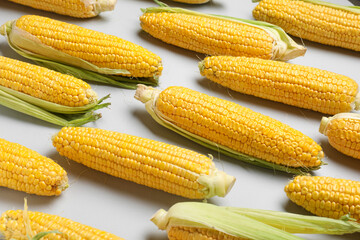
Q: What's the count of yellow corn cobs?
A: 14